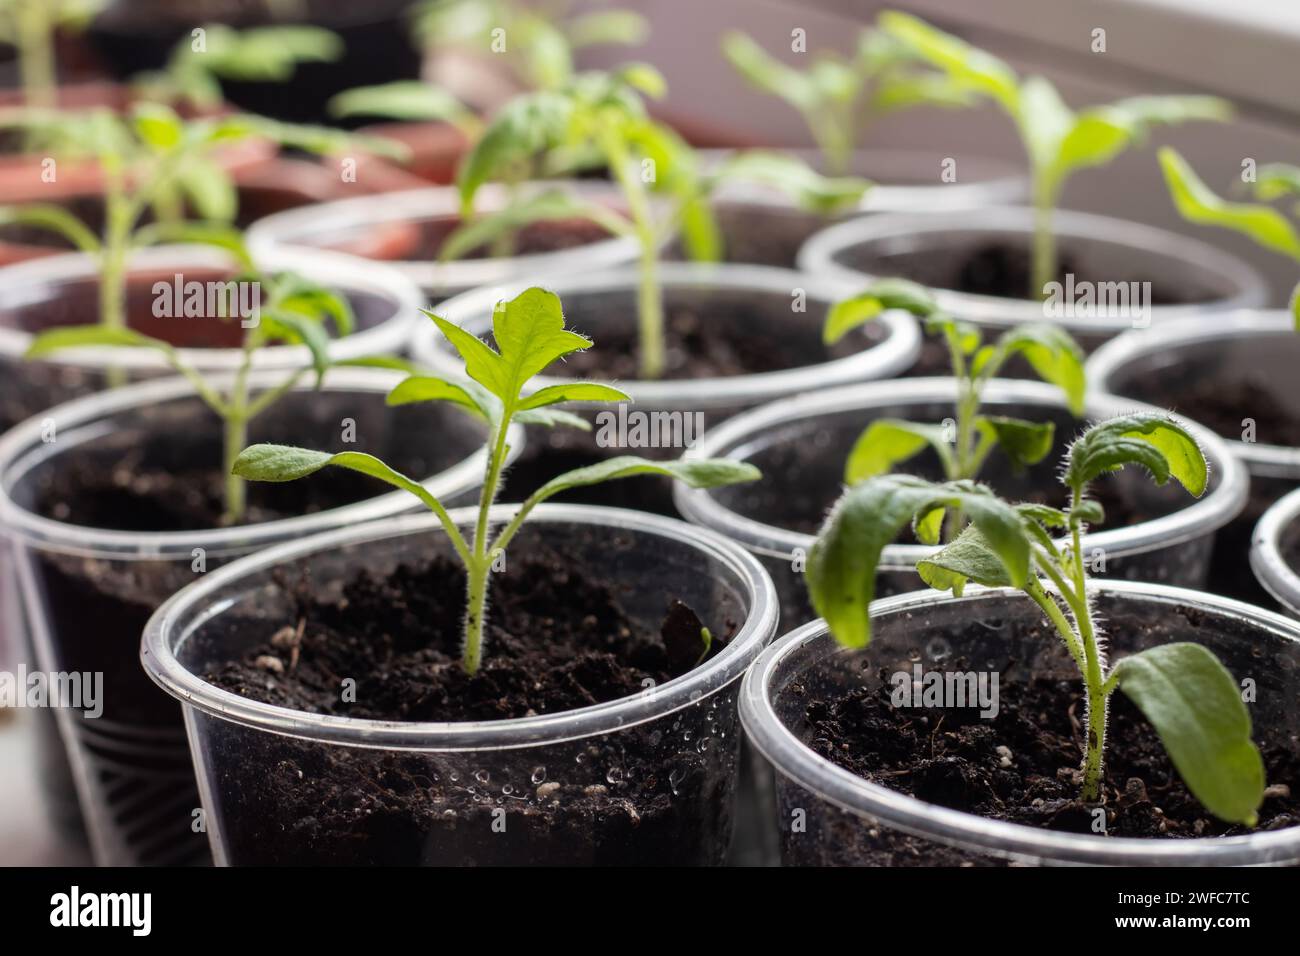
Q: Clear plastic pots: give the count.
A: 11